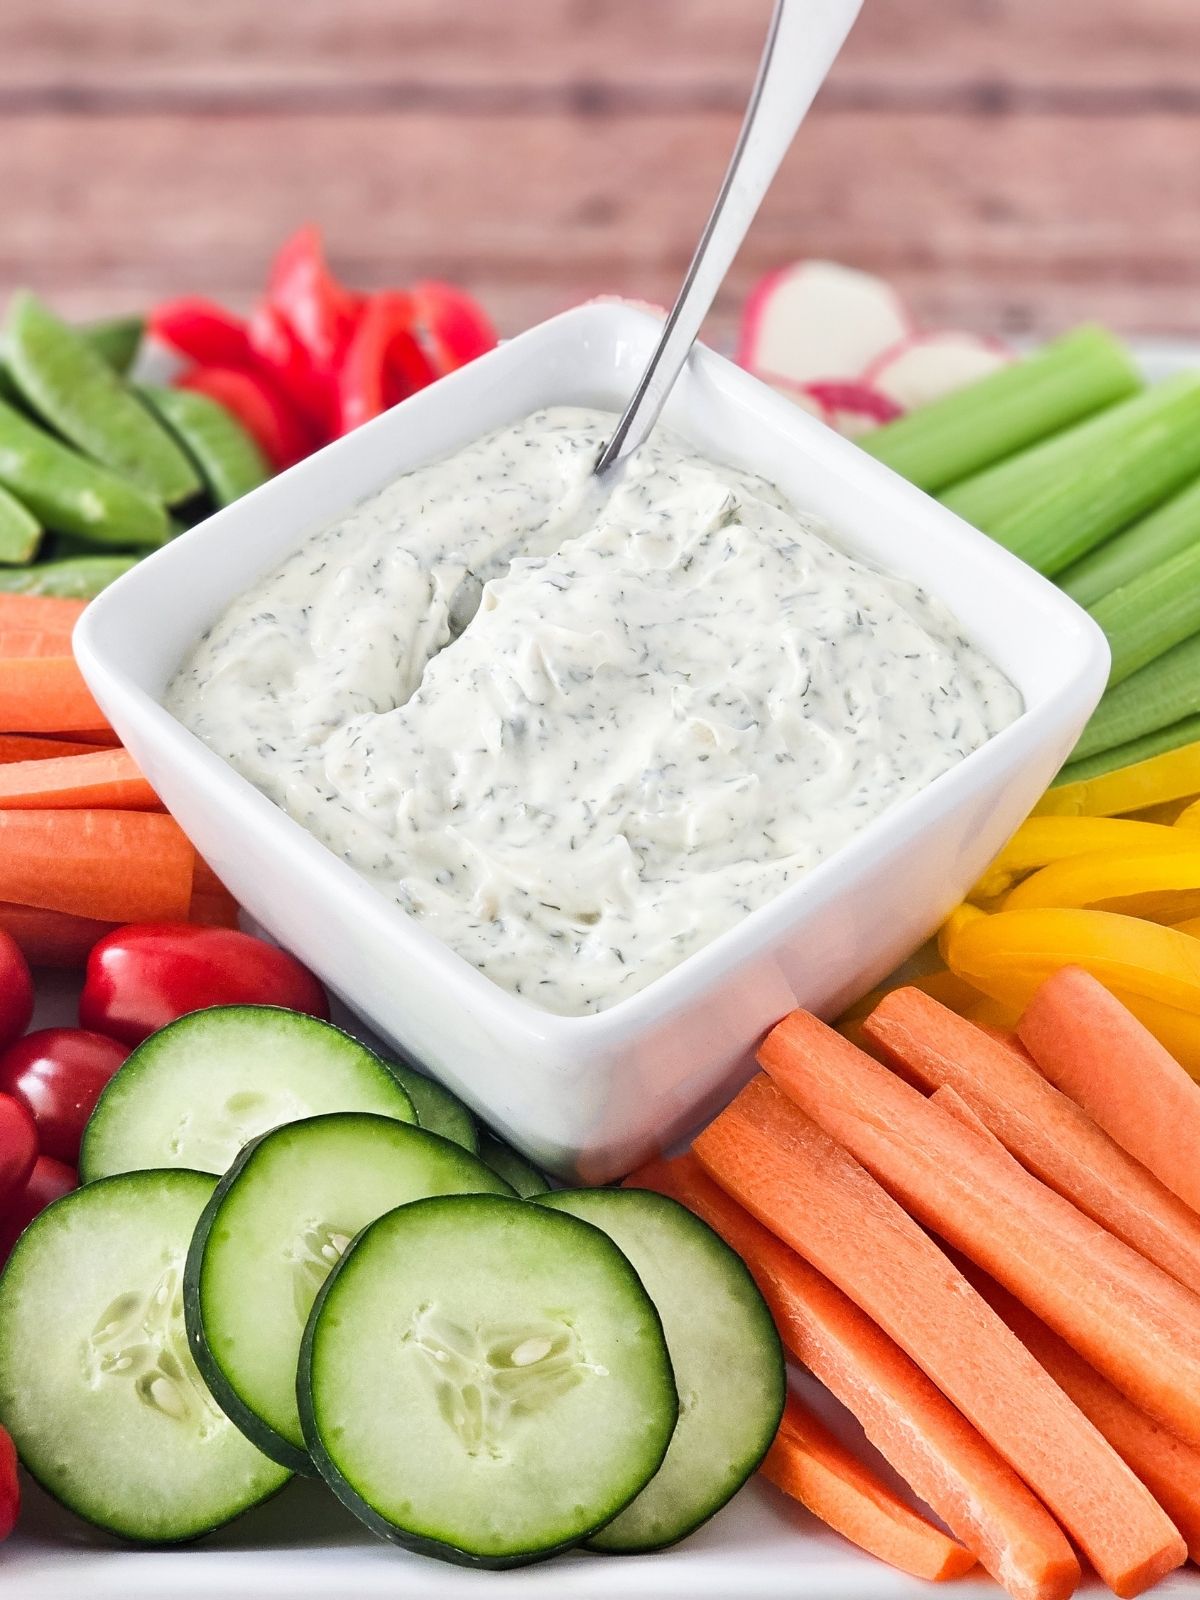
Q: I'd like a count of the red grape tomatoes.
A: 6